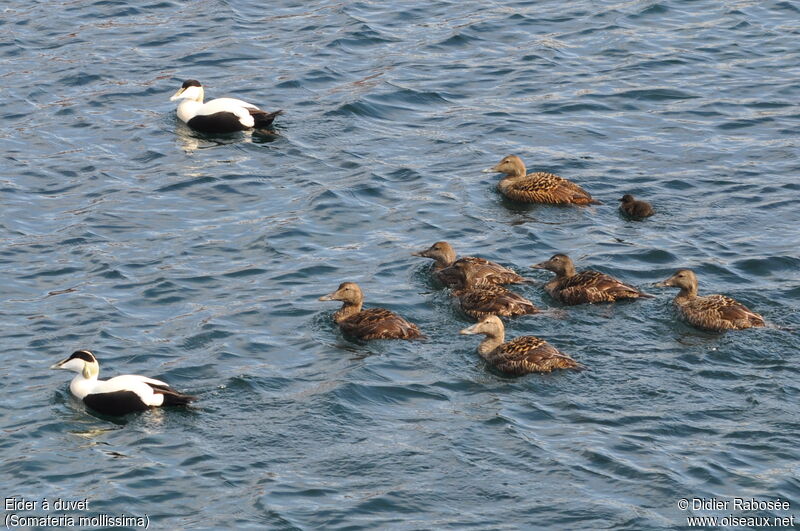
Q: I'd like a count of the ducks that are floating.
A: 10